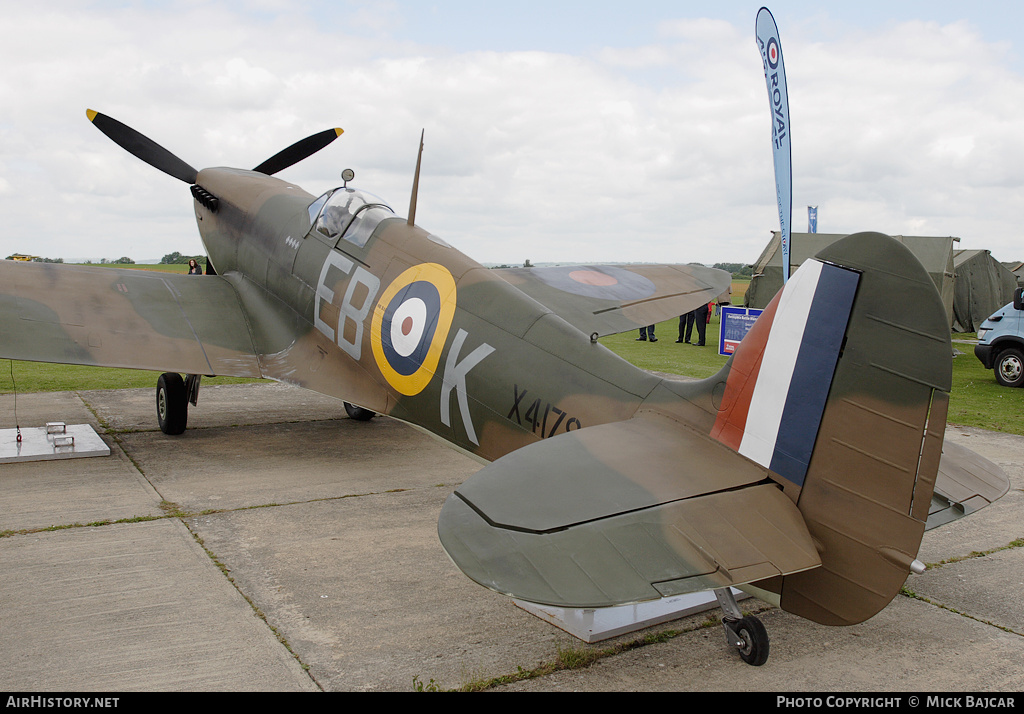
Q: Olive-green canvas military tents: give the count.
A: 3